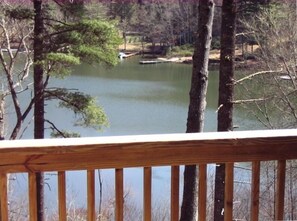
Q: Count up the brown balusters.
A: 11